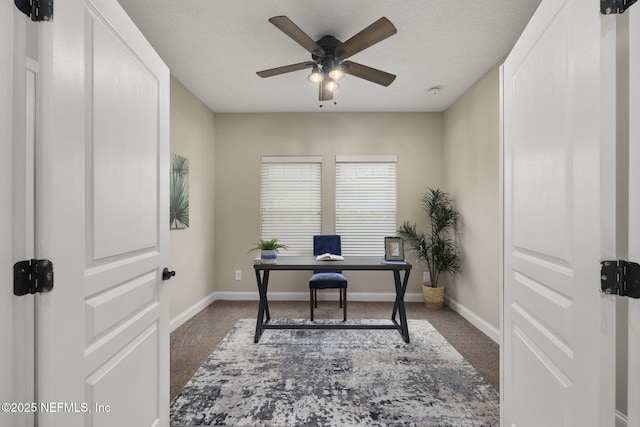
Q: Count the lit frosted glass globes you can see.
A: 3